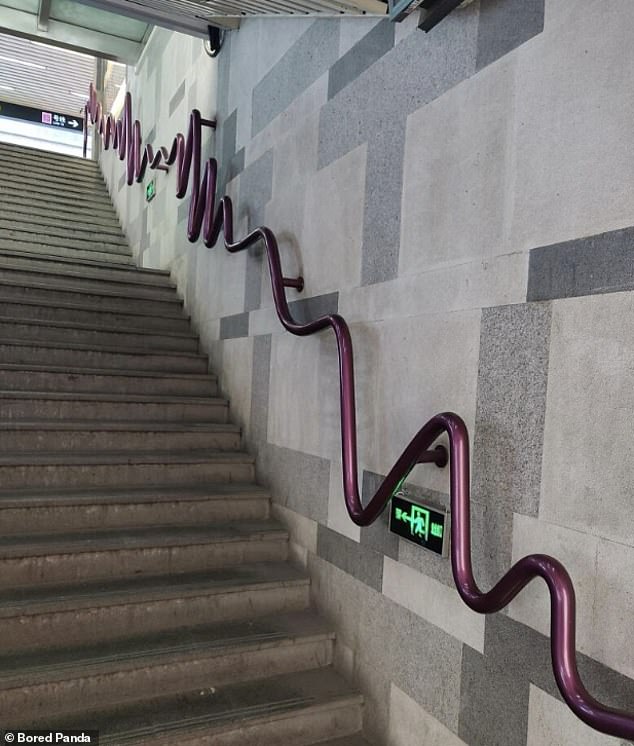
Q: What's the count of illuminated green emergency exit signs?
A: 2